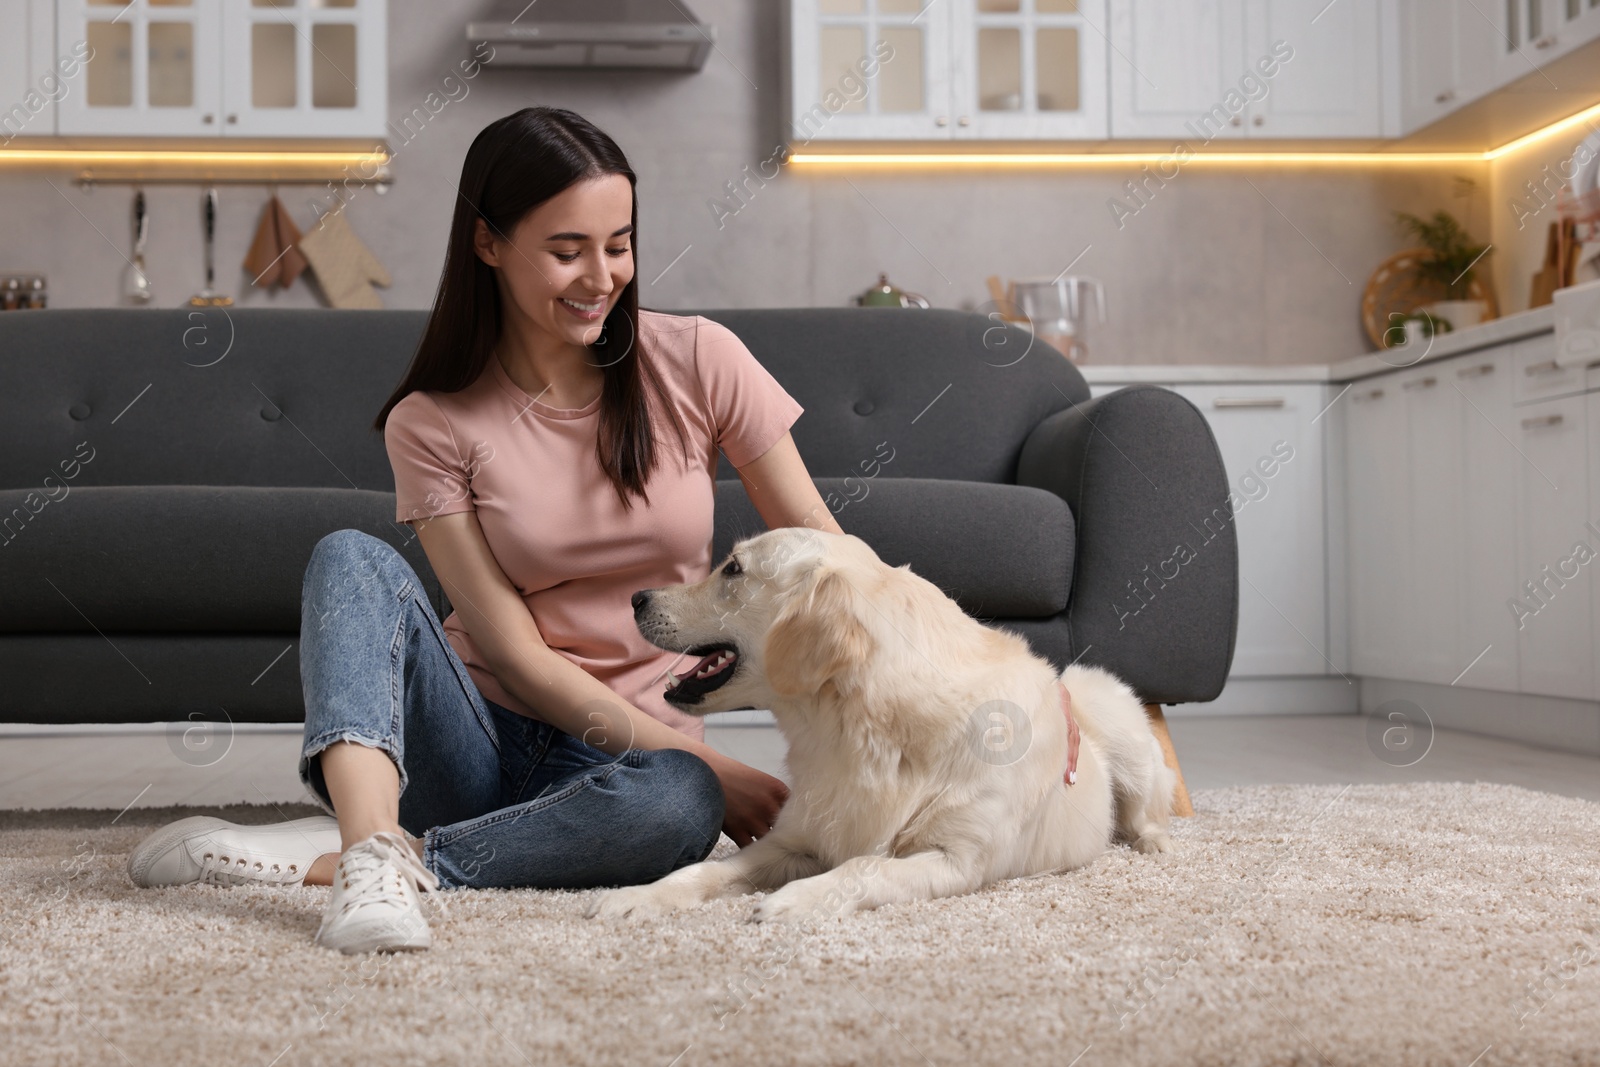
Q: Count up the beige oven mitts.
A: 1